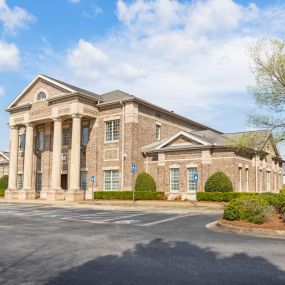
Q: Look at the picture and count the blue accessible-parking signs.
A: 3